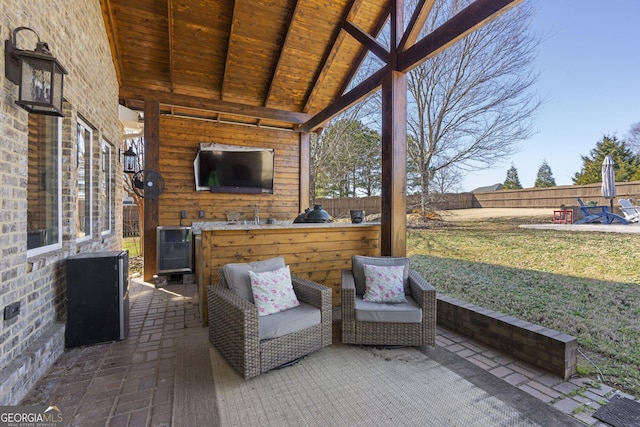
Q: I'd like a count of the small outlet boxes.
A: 3